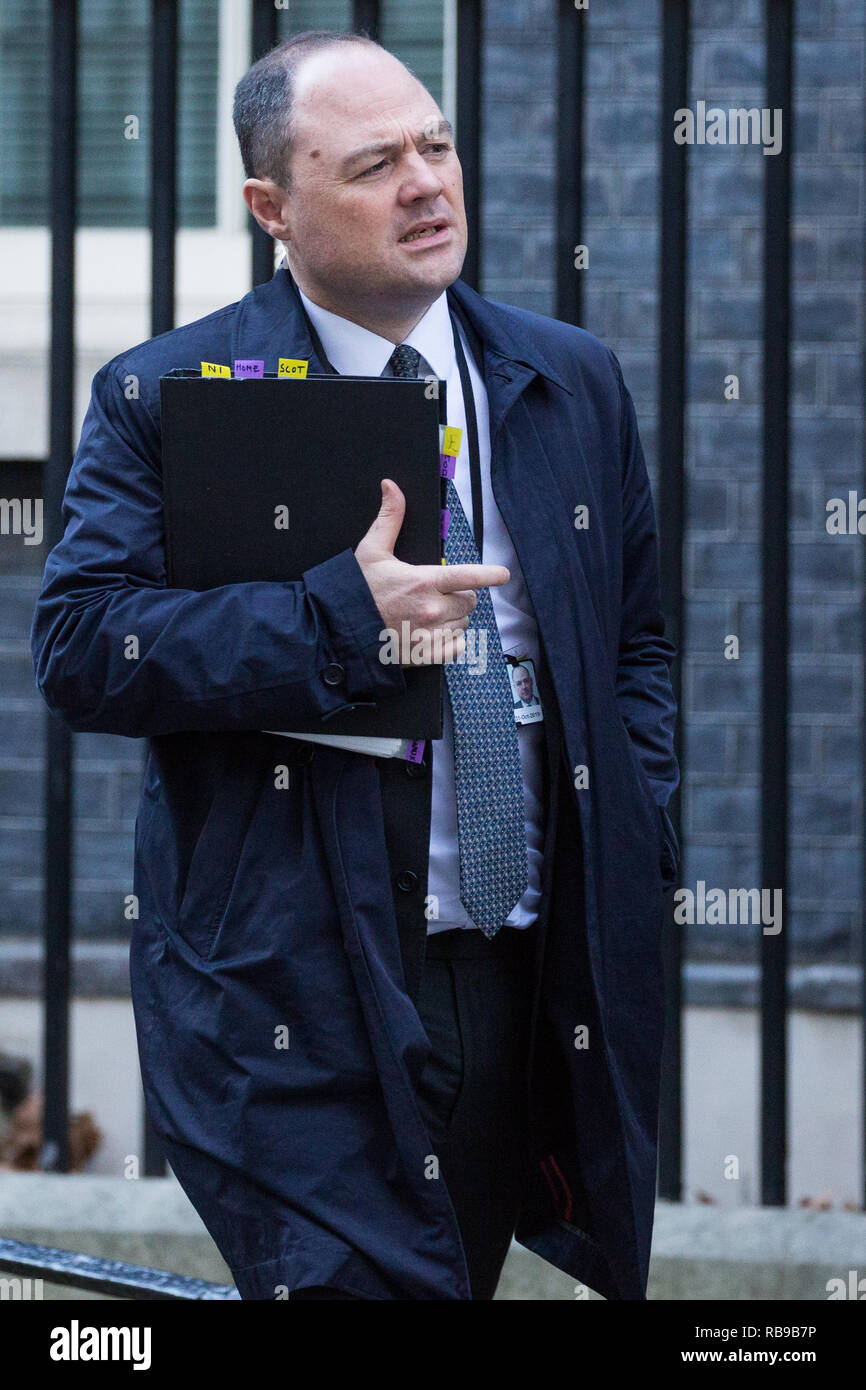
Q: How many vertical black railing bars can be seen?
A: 8